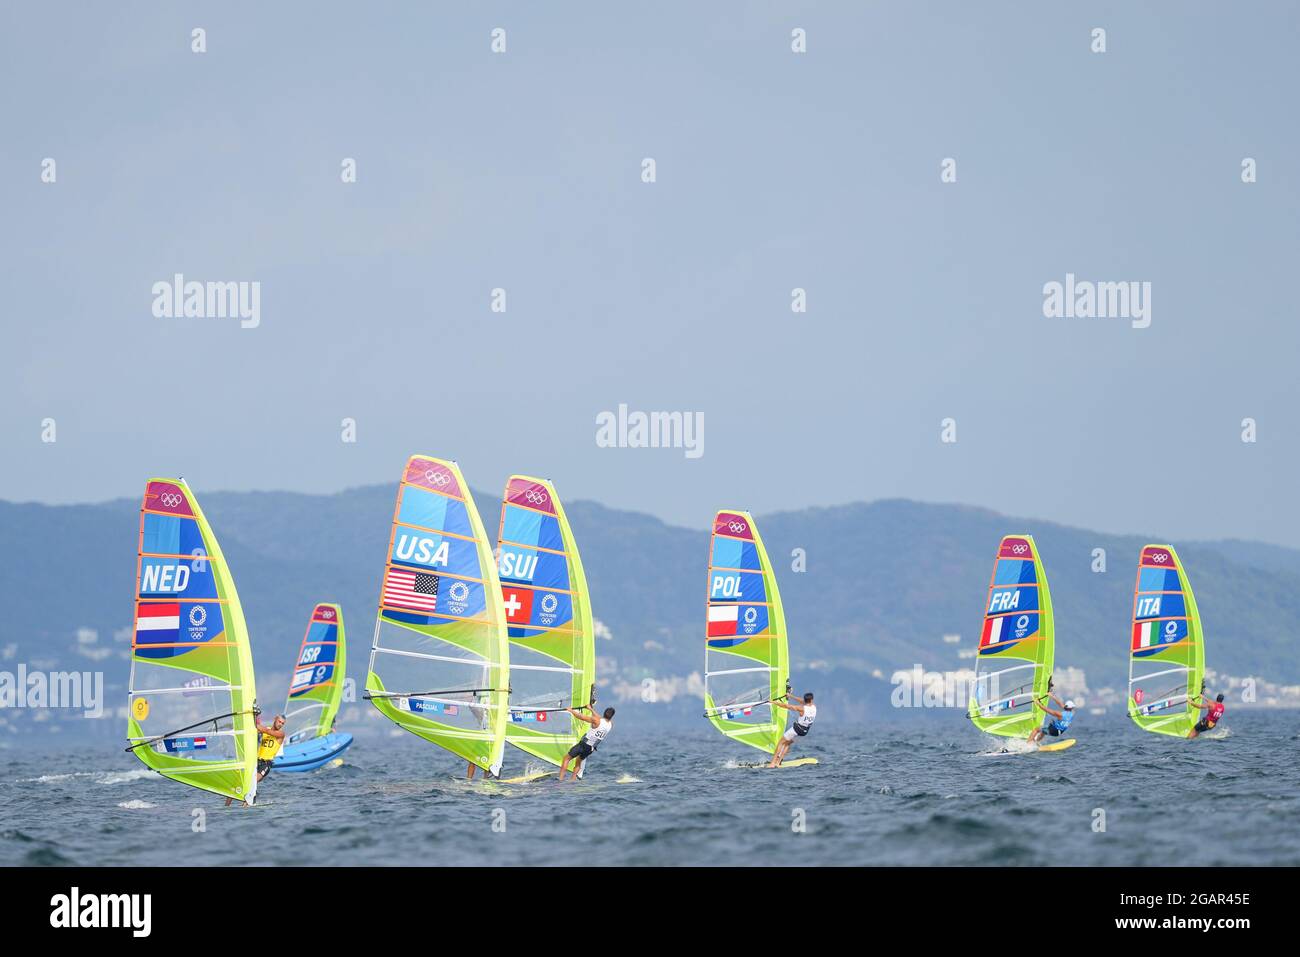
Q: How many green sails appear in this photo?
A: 7